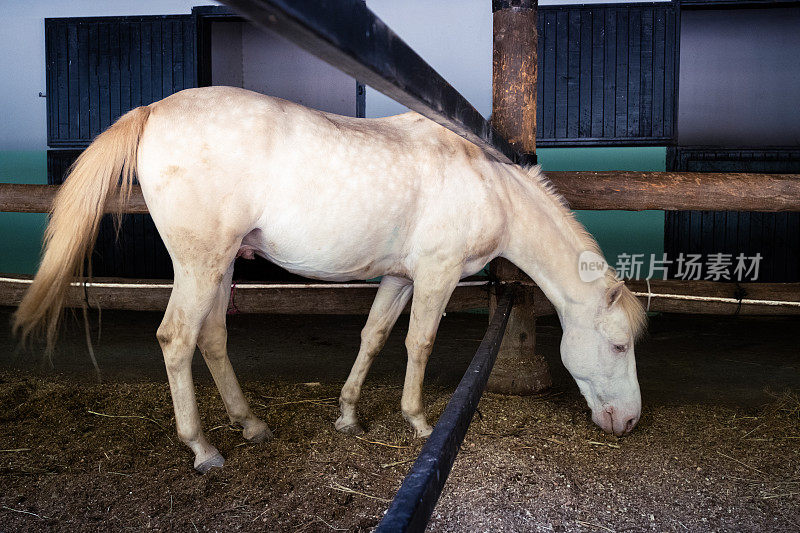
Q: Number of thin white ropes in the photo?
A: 1